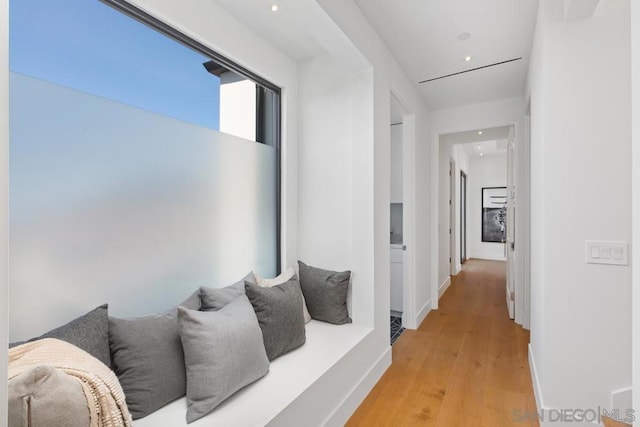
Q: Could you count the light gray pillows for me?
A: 2